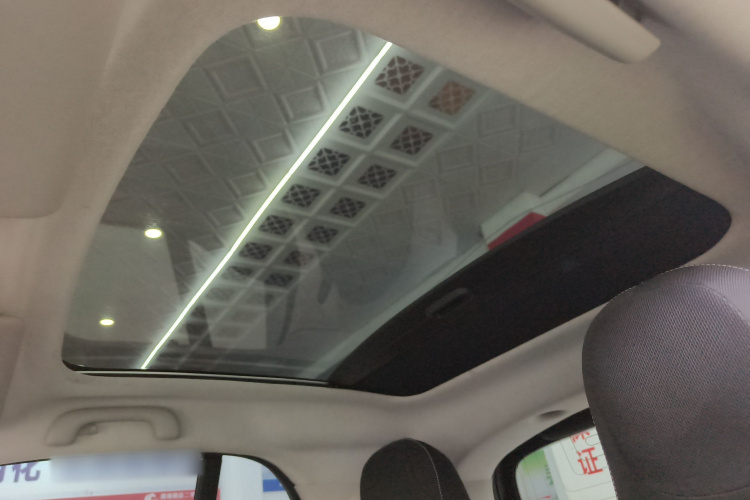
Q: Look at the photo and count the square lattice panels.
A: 14